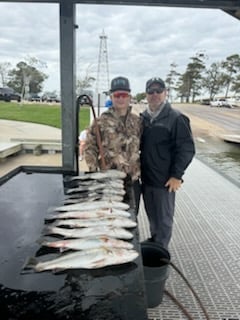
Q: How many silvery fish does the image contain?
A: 11